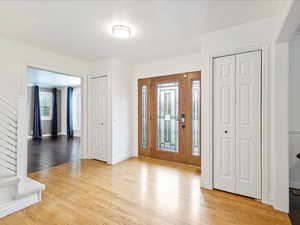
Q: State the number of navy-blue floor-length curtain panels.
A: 3